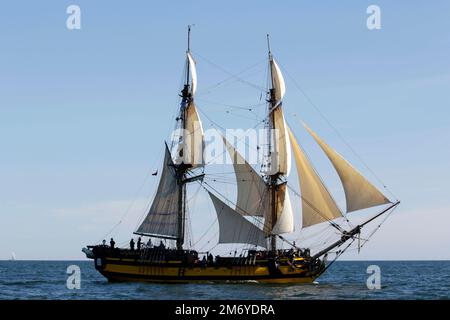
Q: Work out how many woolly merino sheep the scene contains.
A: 0